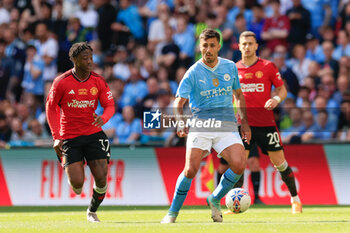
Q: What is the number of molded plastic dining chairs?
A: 0